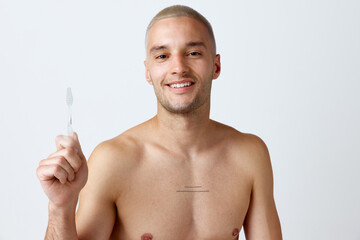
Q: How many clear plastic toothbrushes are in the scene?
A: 1